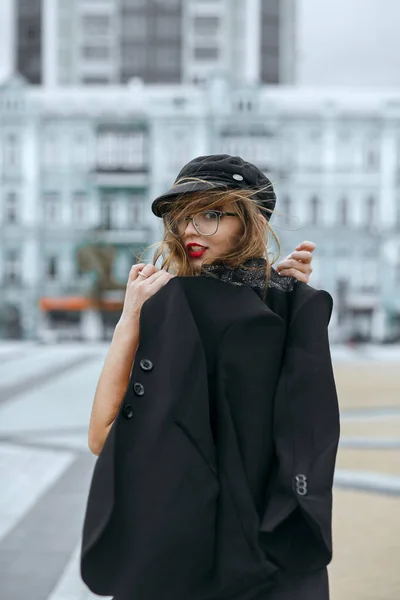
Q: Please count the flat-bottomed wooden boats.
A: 0